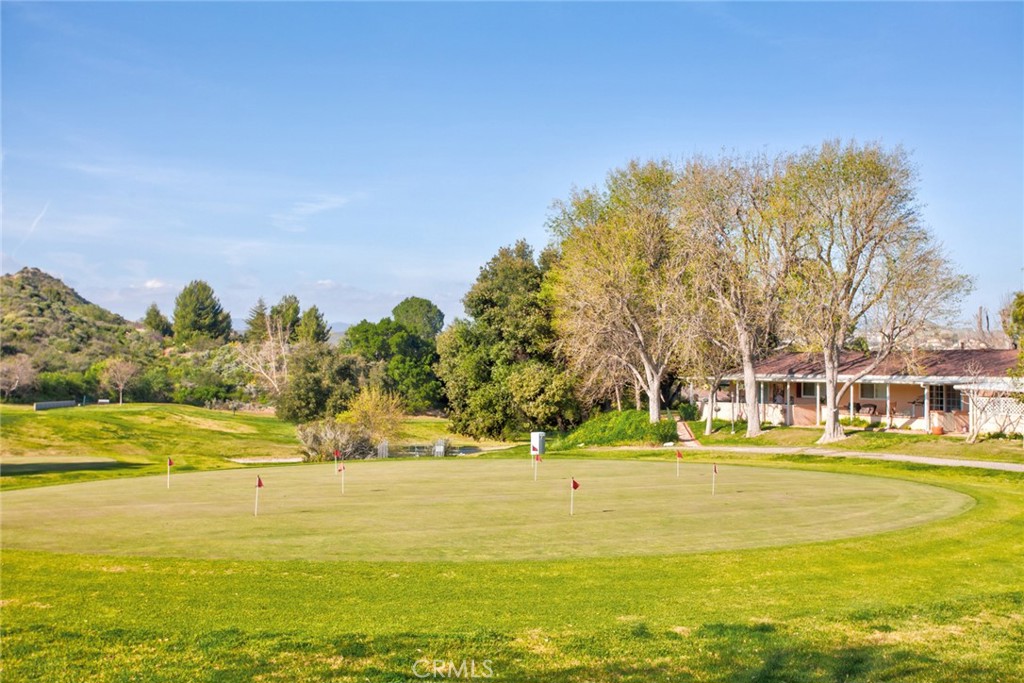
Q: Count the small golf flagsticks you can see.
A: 9